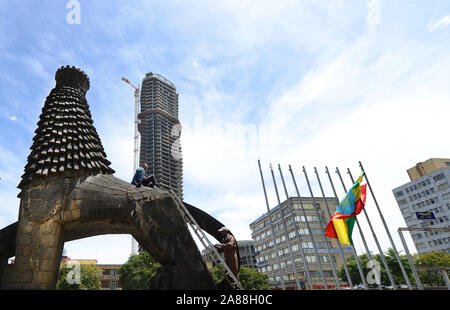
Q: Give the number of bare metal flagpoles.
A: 9